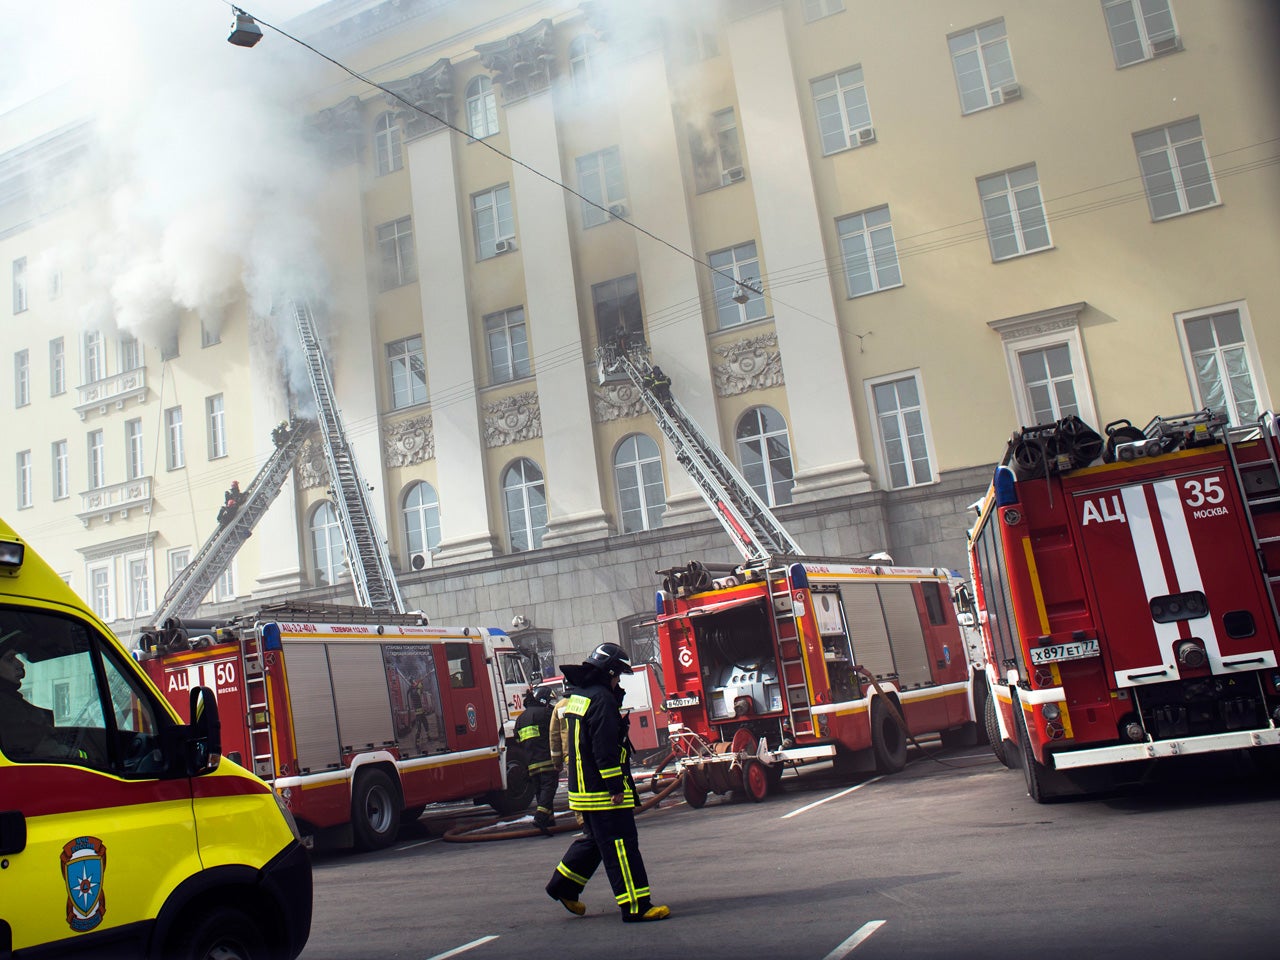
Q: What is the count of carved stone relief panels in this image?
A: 5